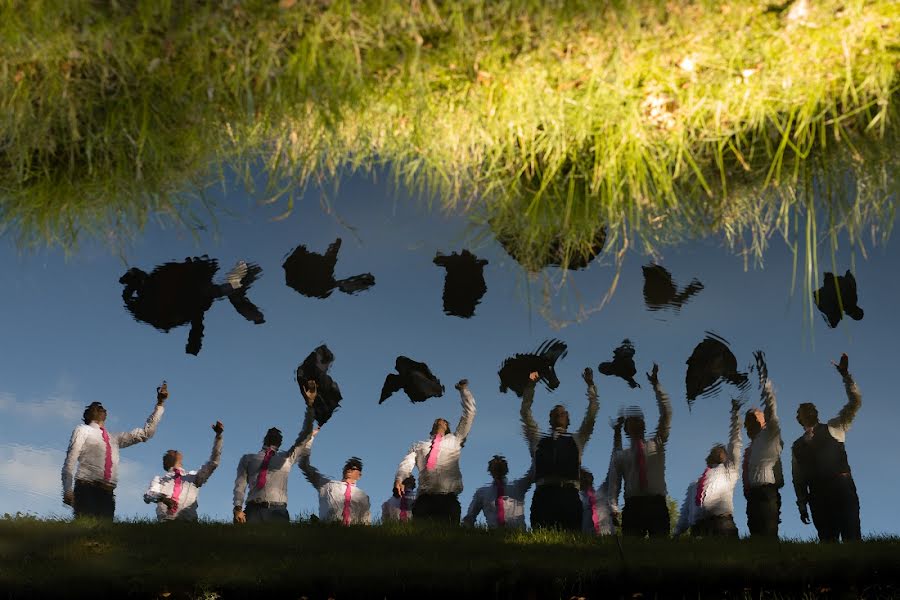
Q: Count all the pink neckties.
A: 11